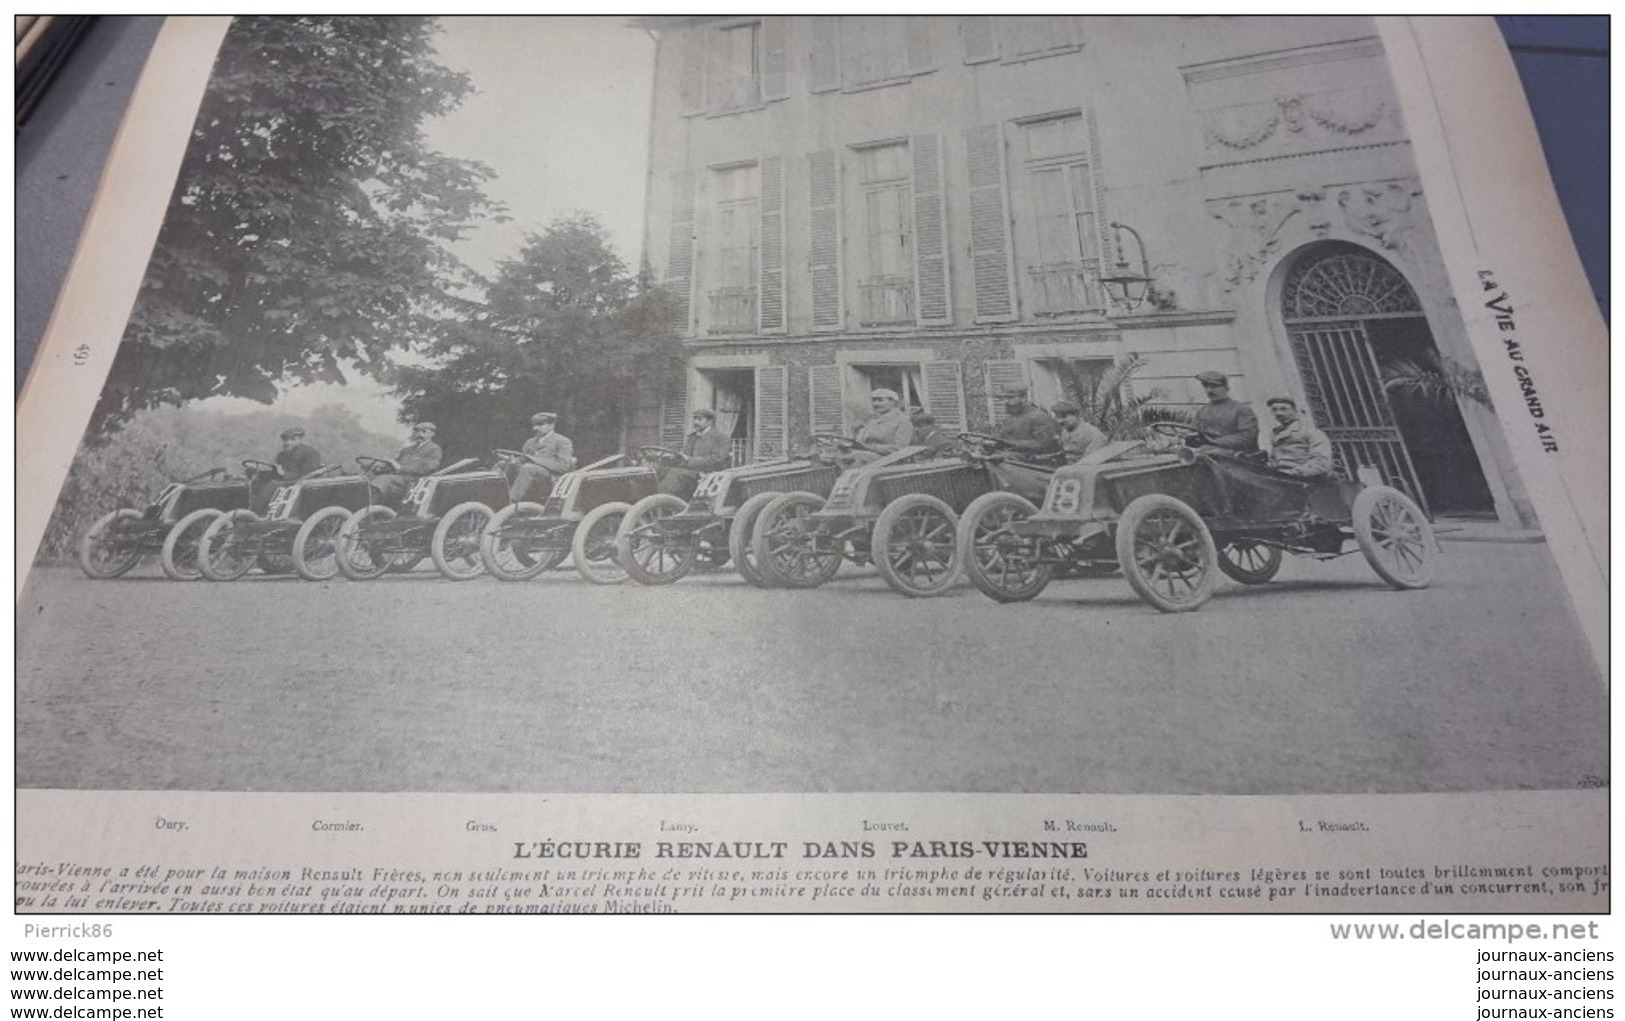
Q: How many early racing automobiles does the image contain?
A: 7